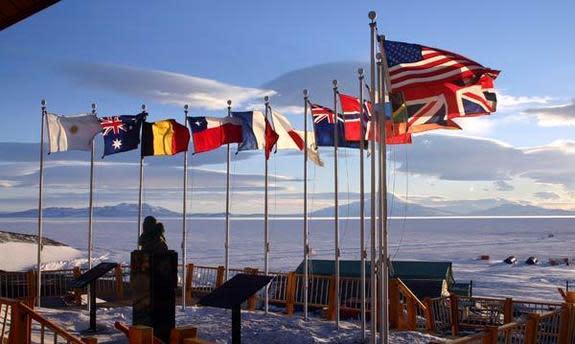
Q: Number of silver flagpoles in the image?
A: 12